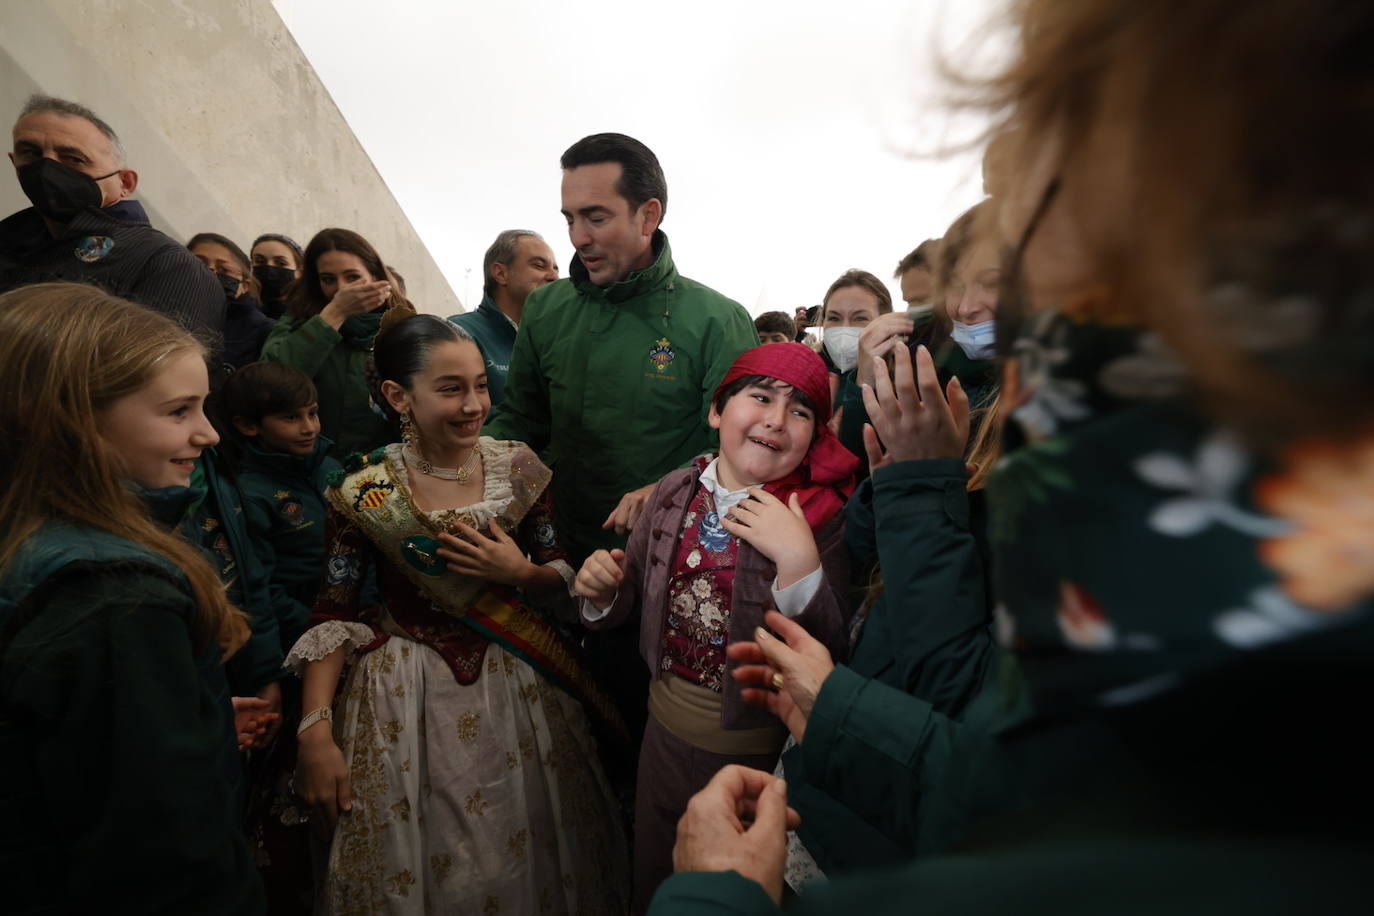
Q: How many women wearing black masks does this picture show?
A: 2